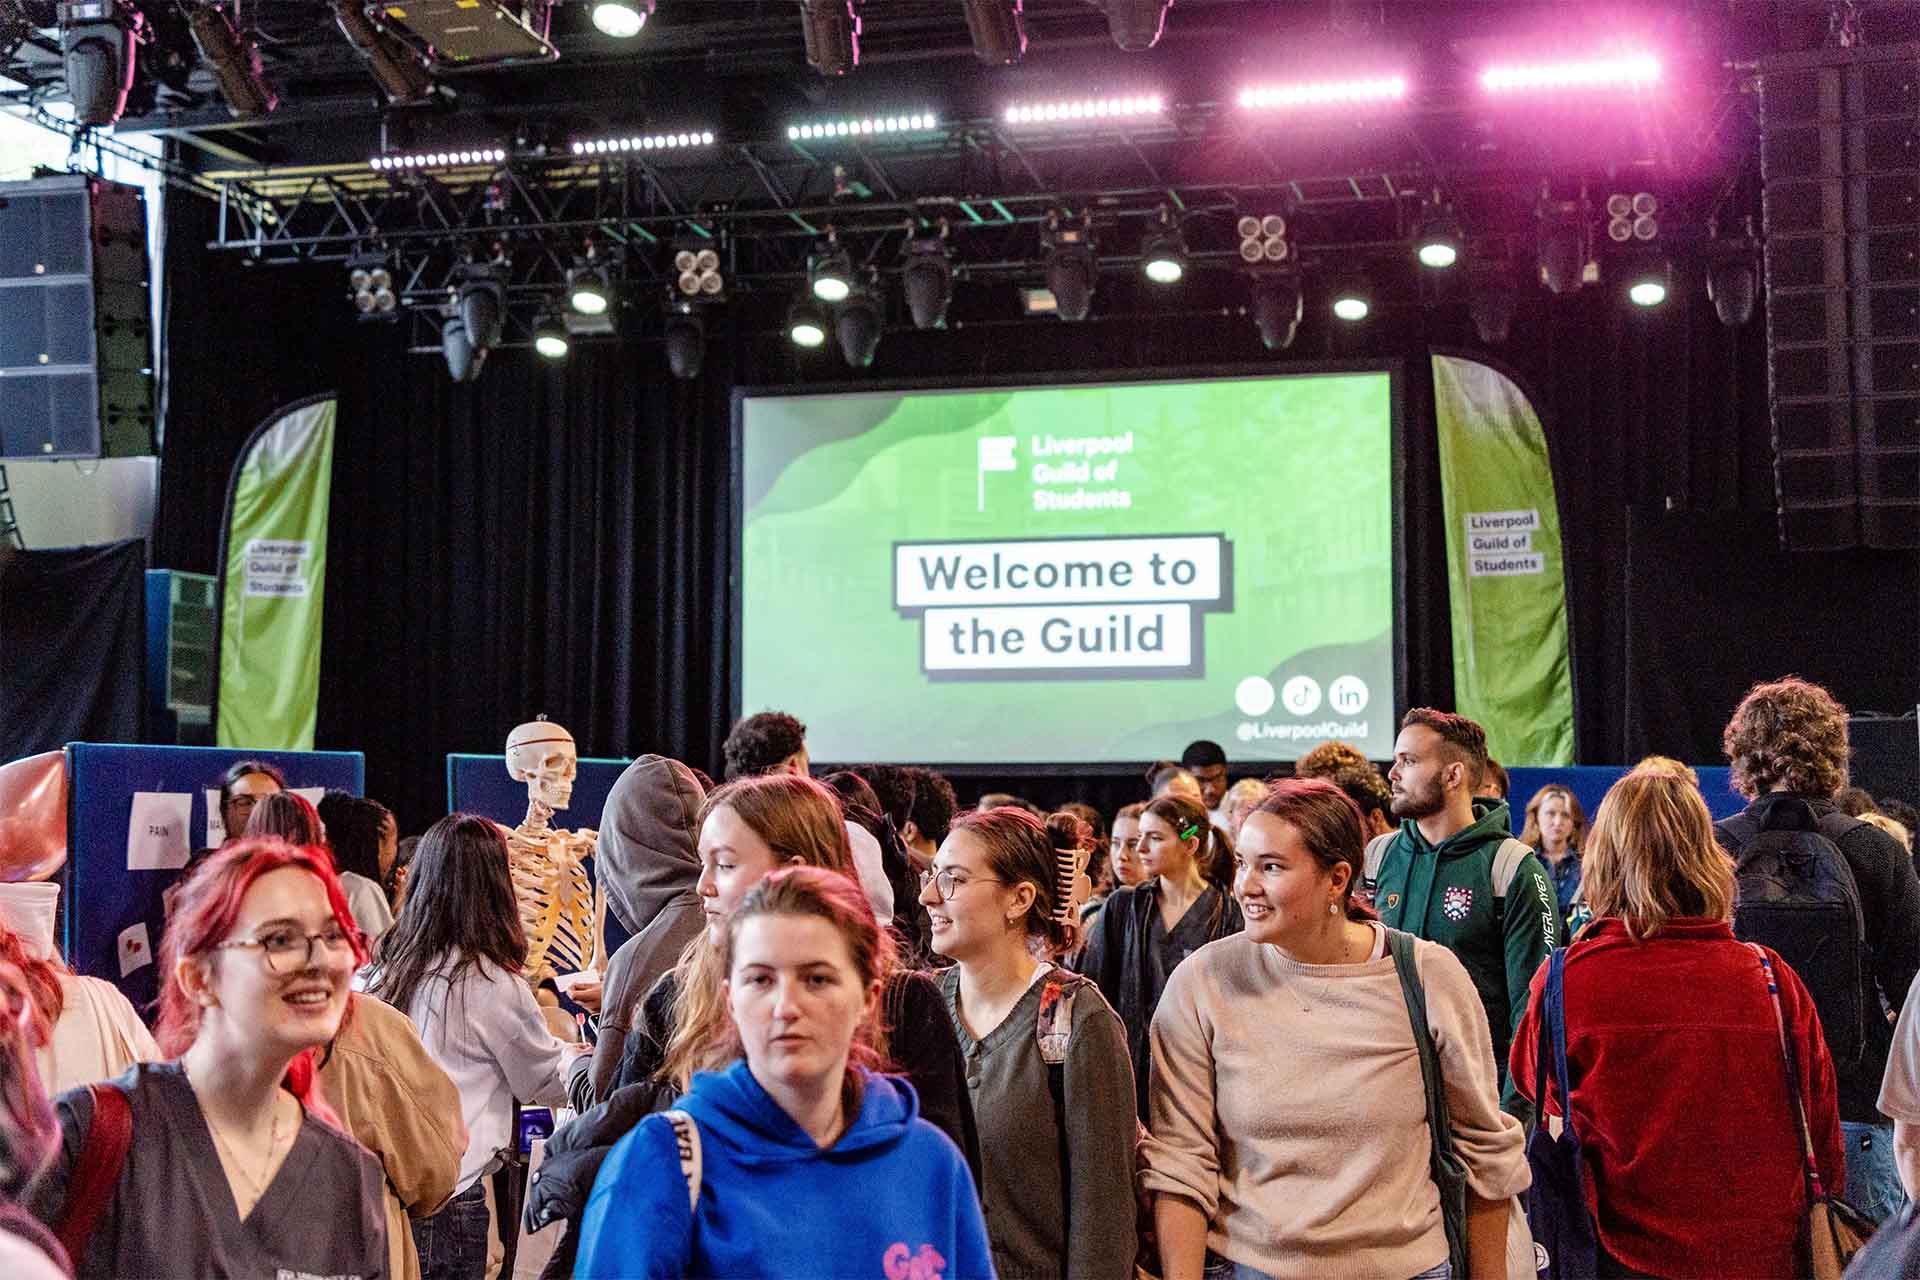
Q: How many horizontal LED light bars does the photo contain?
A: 6